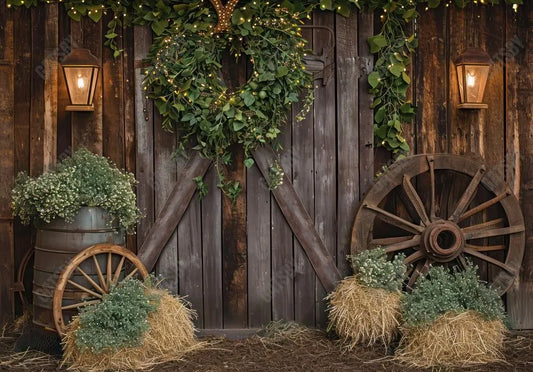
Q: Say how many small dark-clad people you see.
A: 0